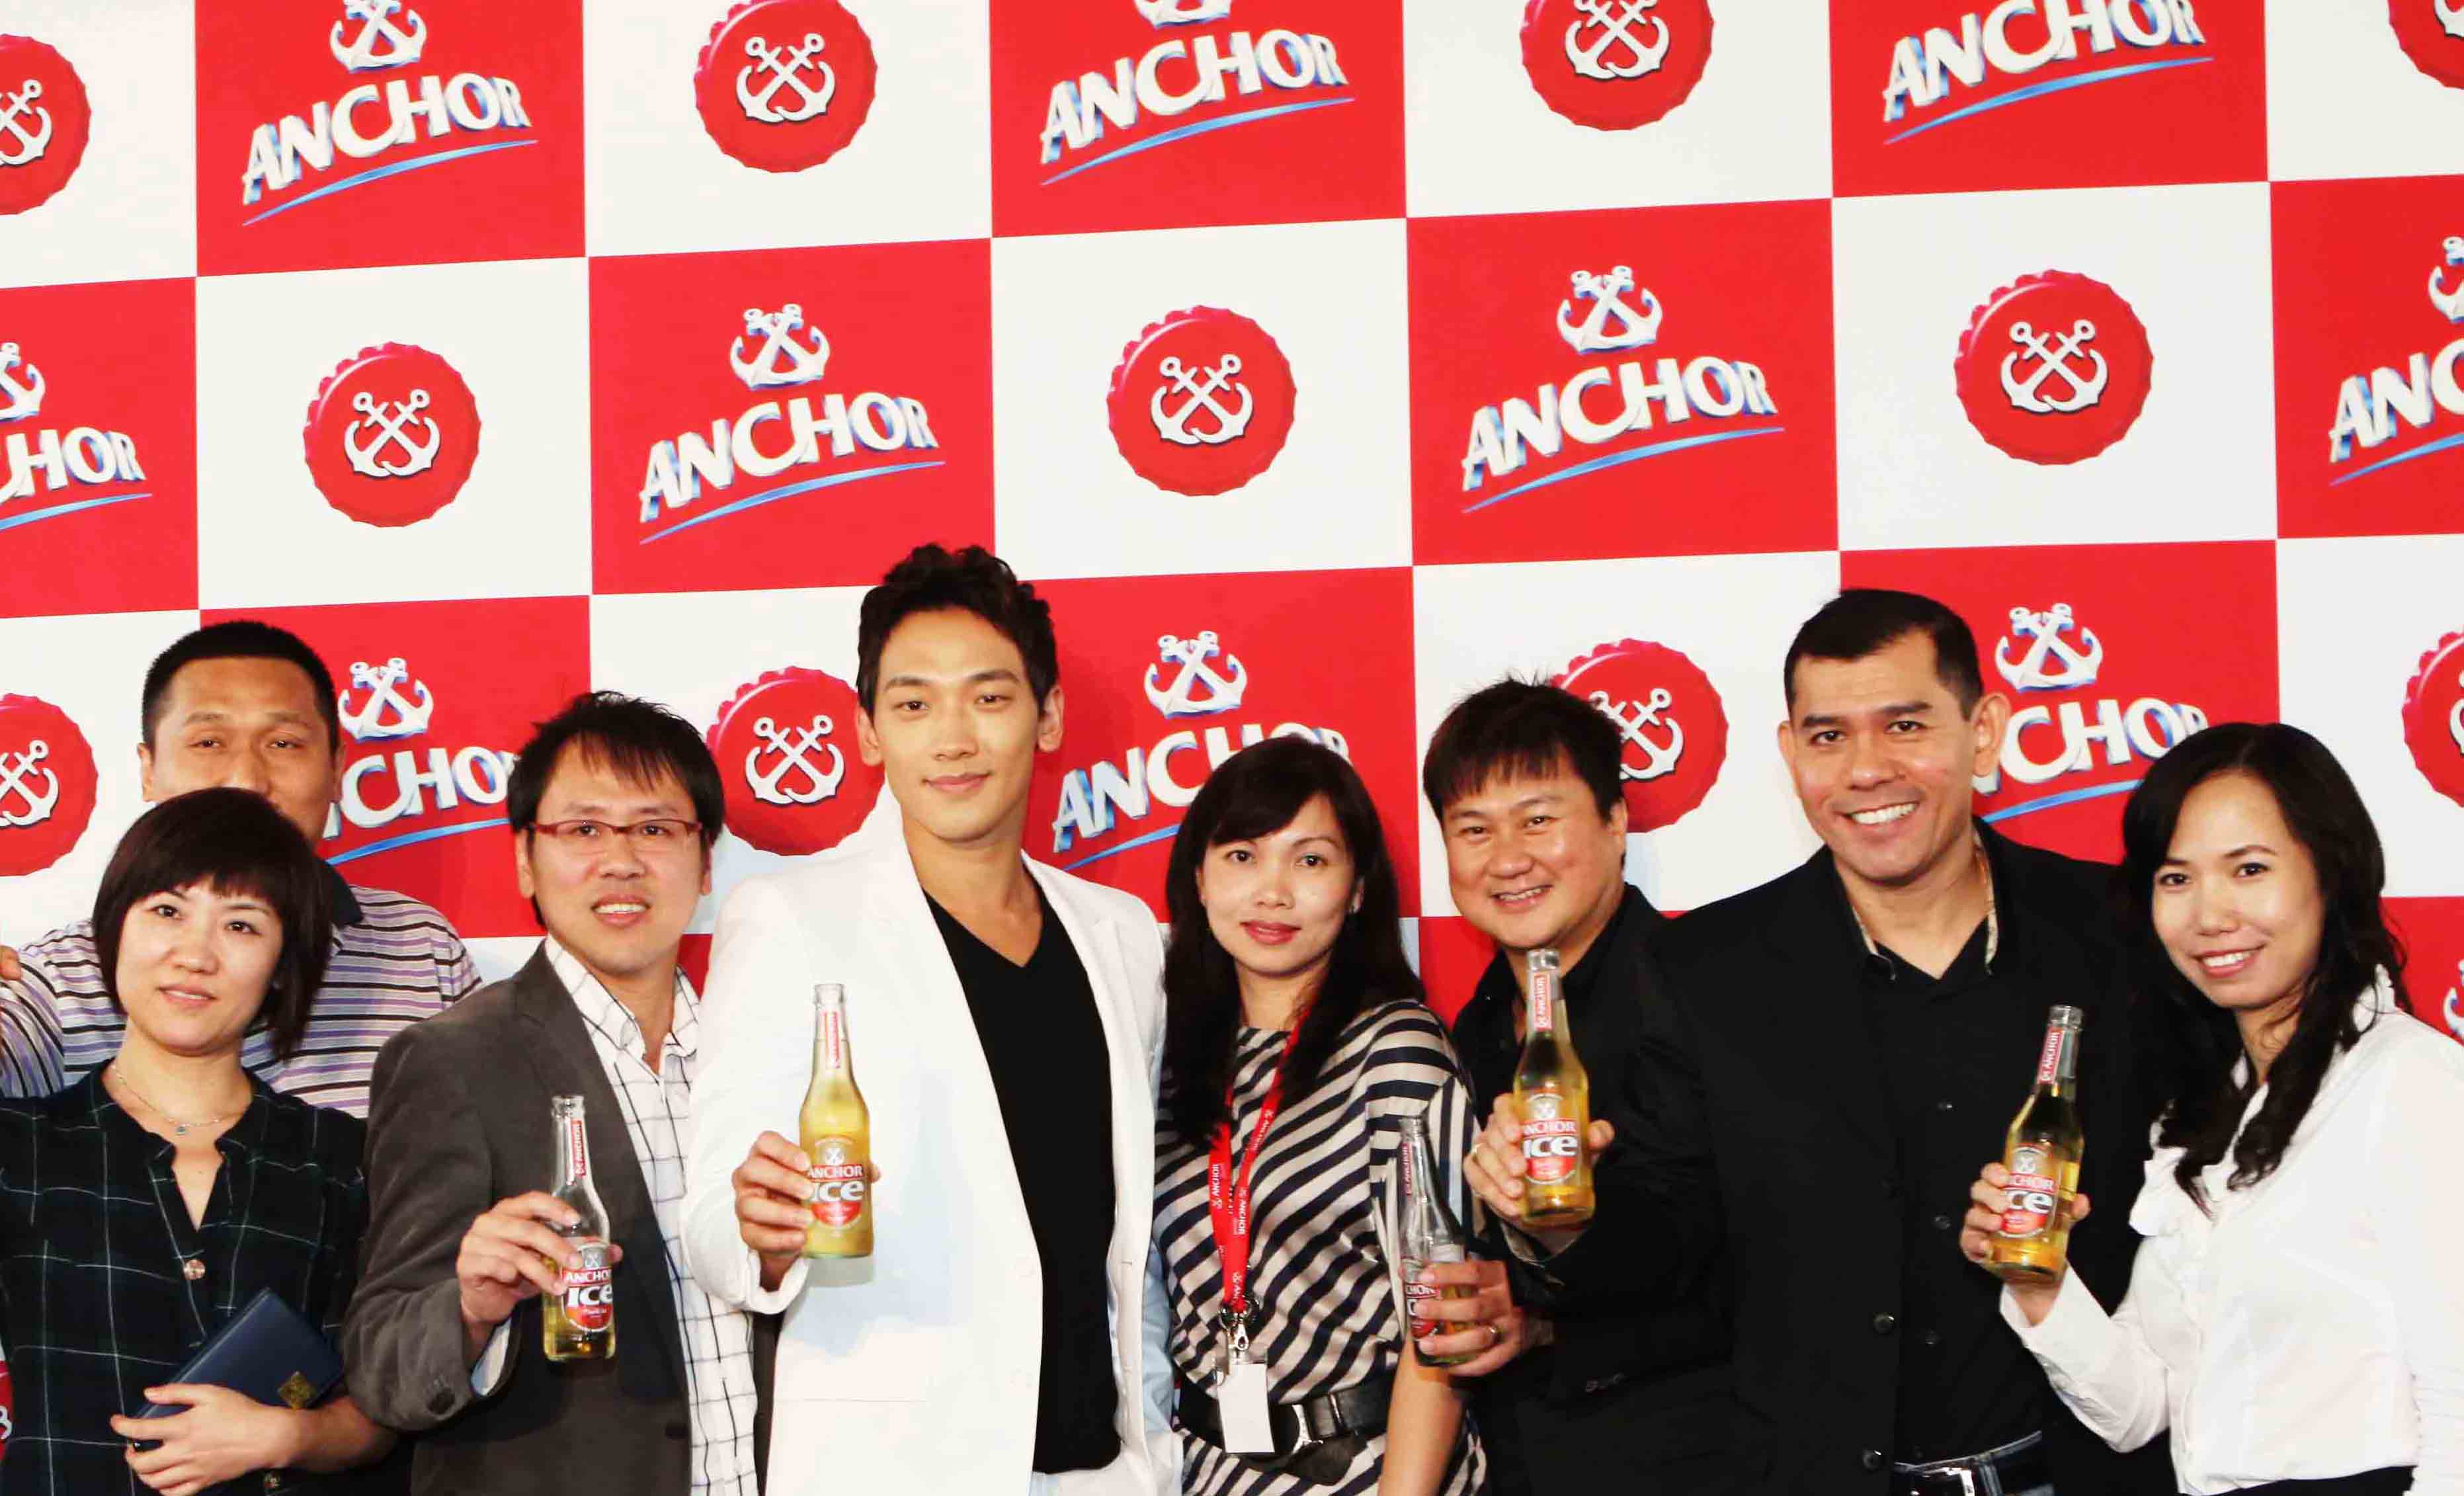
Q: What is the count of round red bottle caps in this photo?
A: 11